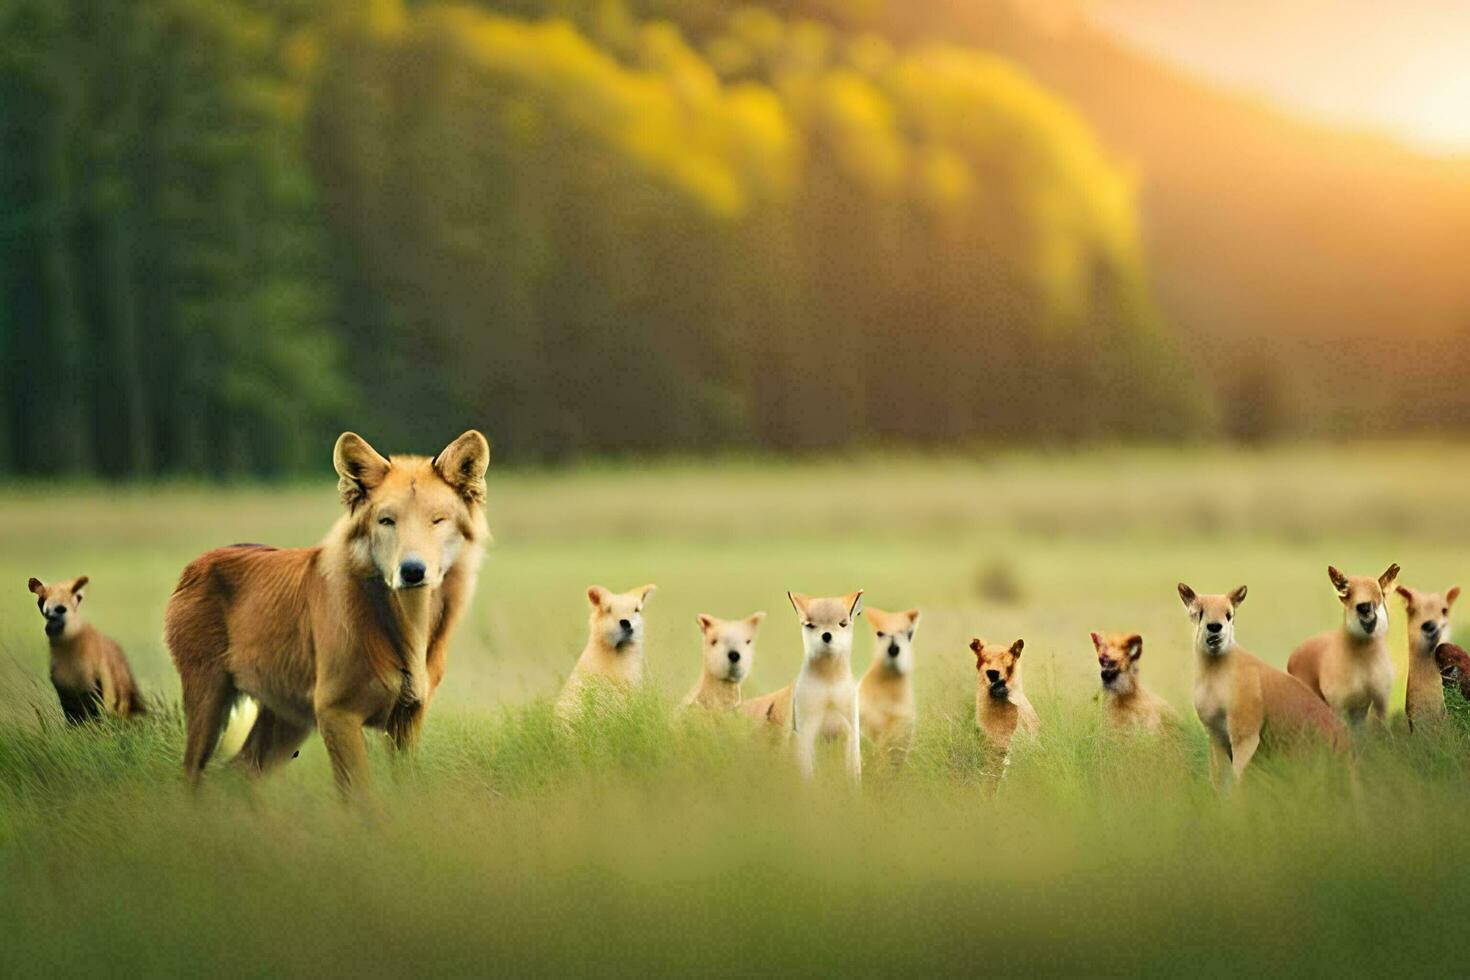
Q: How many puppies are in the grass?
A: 10